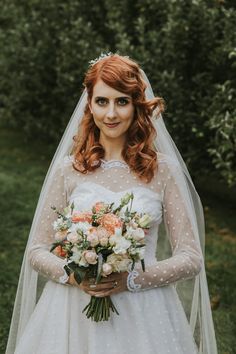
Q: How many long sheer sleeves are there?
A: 2